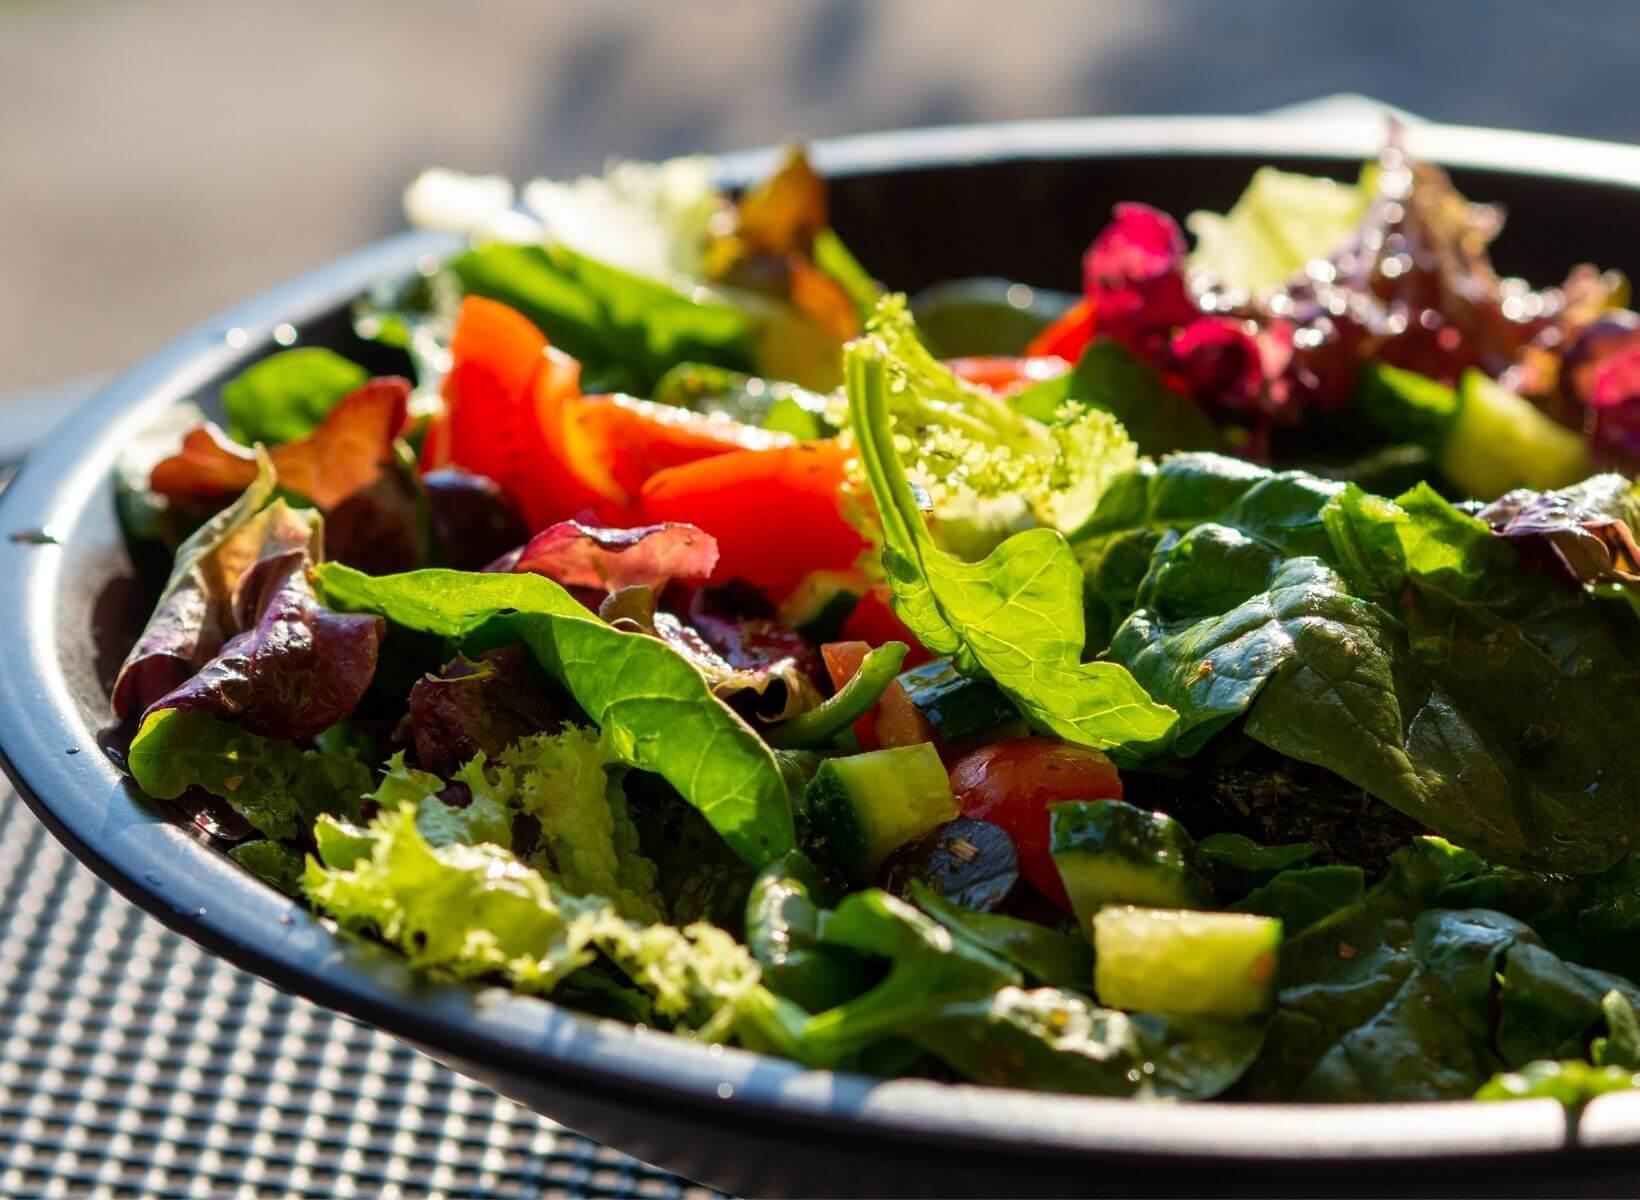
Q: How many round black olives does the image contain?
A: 1